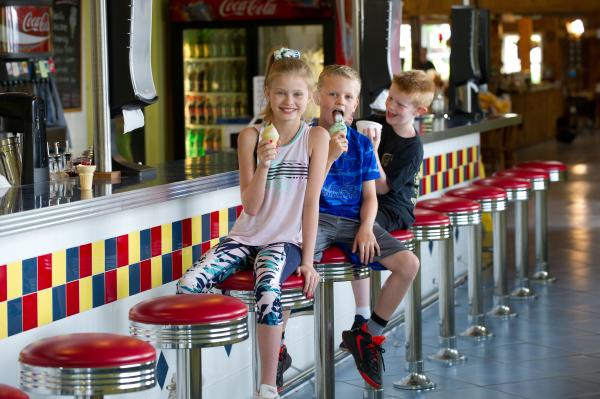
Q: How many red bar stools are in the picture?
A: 12